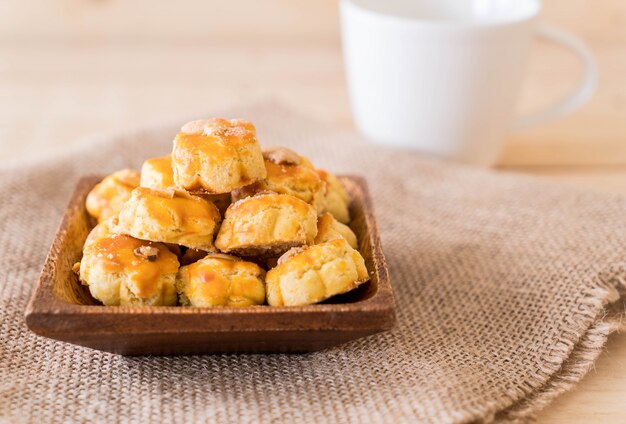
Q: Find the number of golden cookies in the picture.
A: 12